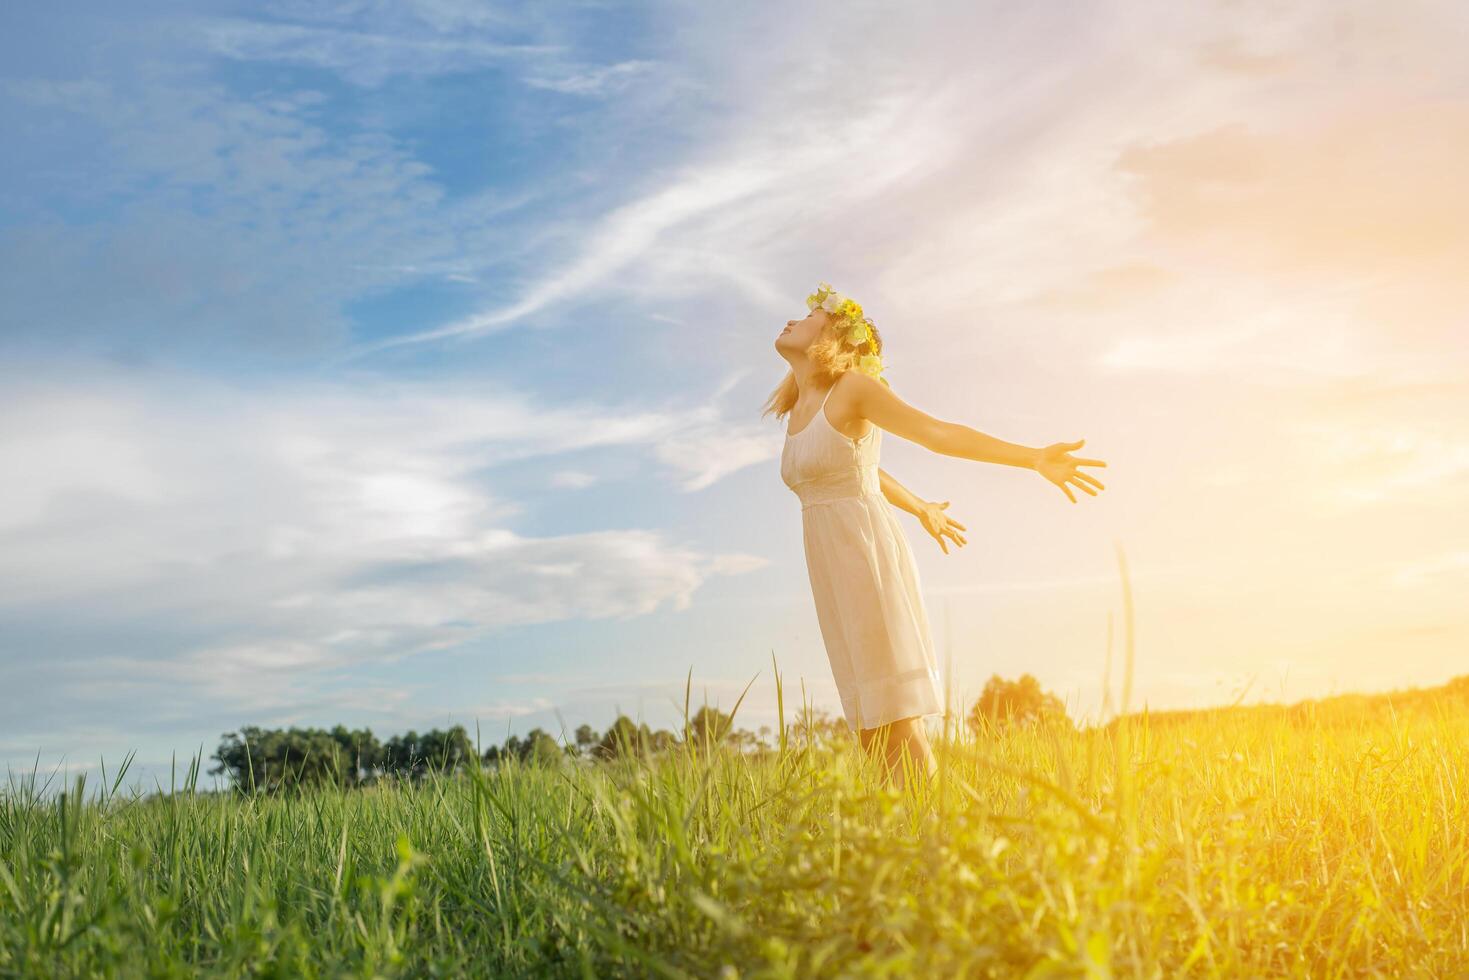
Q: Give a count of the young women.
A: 1